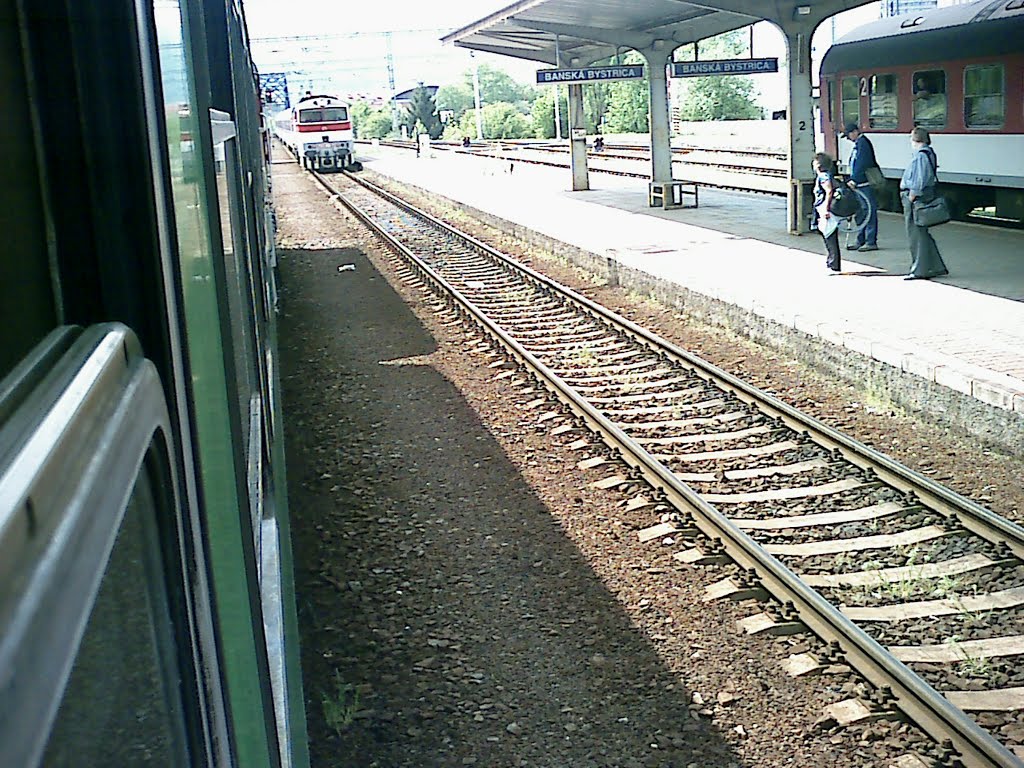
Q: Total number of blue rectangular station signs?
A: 2